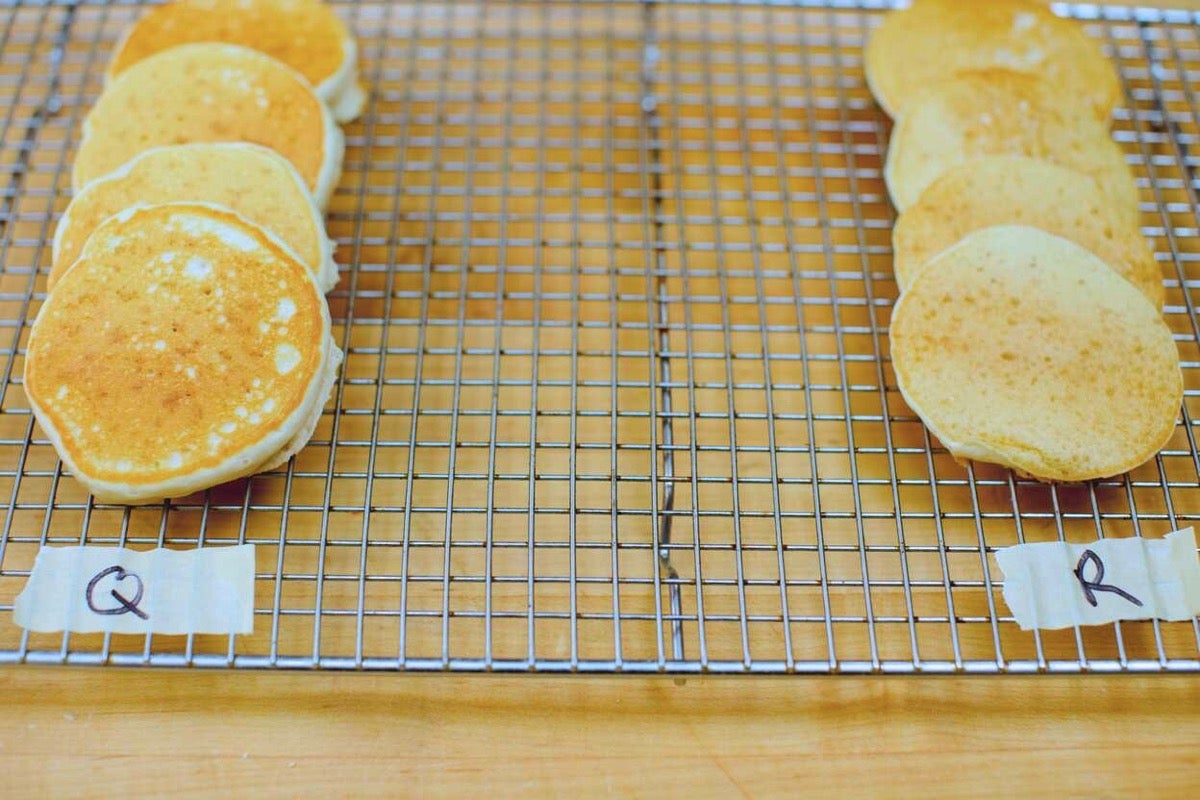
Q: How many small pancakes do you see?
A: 8